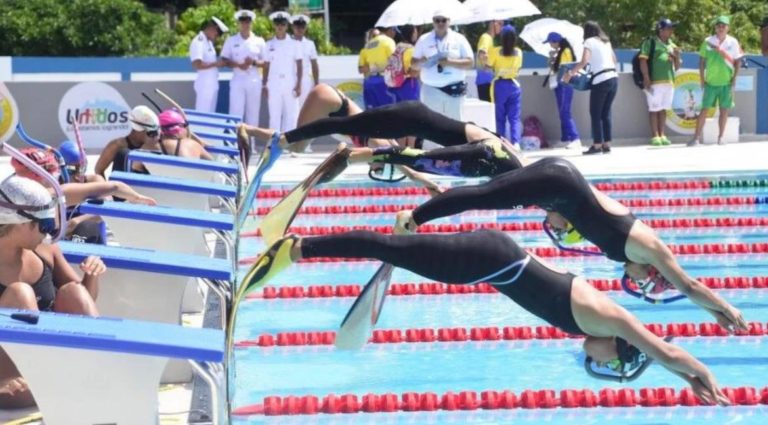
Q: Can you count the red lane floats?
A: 7